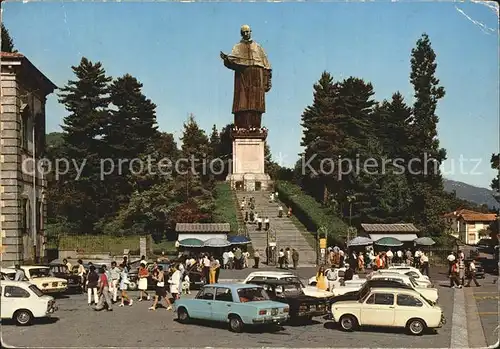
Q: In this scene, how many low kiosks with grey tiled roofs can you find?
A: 2